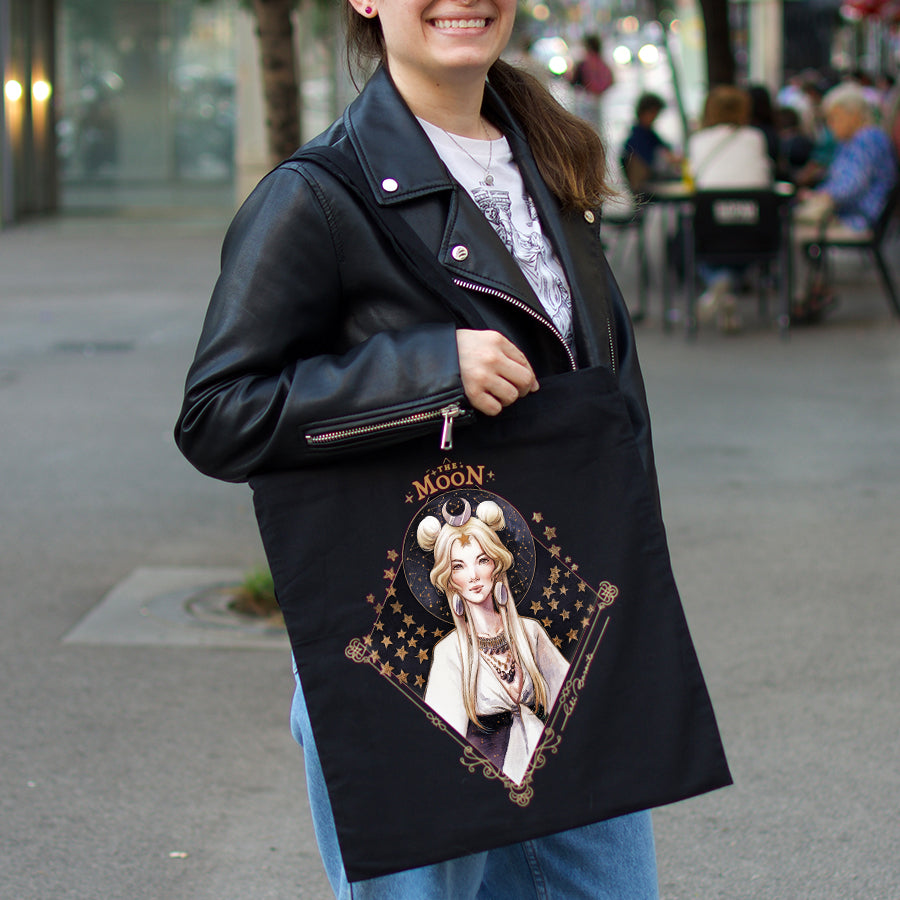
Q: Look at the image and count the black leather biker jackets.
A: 1